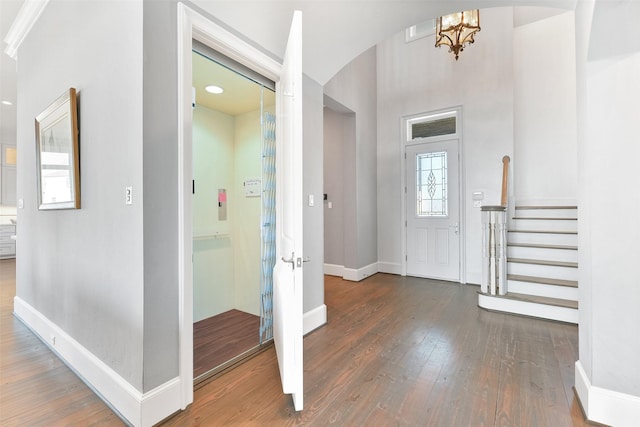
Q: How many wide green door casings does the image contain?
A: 0